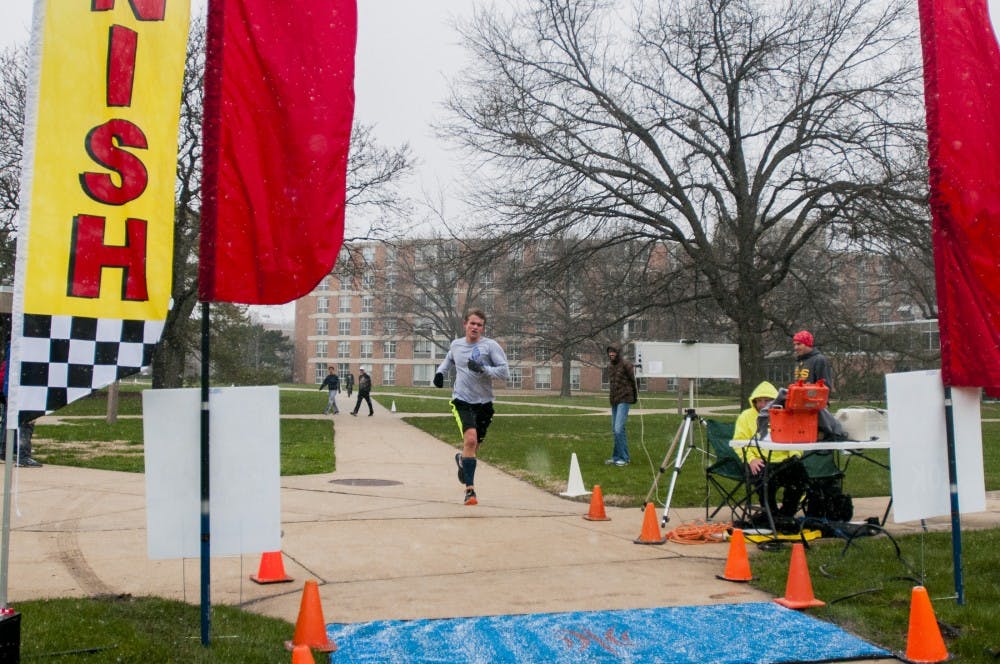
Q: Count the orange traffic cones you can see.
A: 8